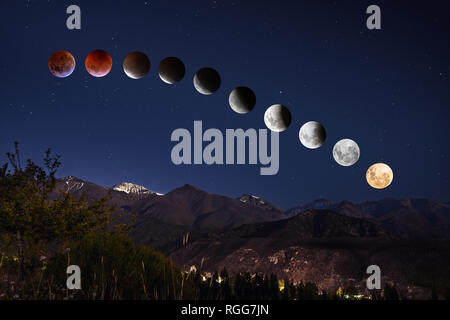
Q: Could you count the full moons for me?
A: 2